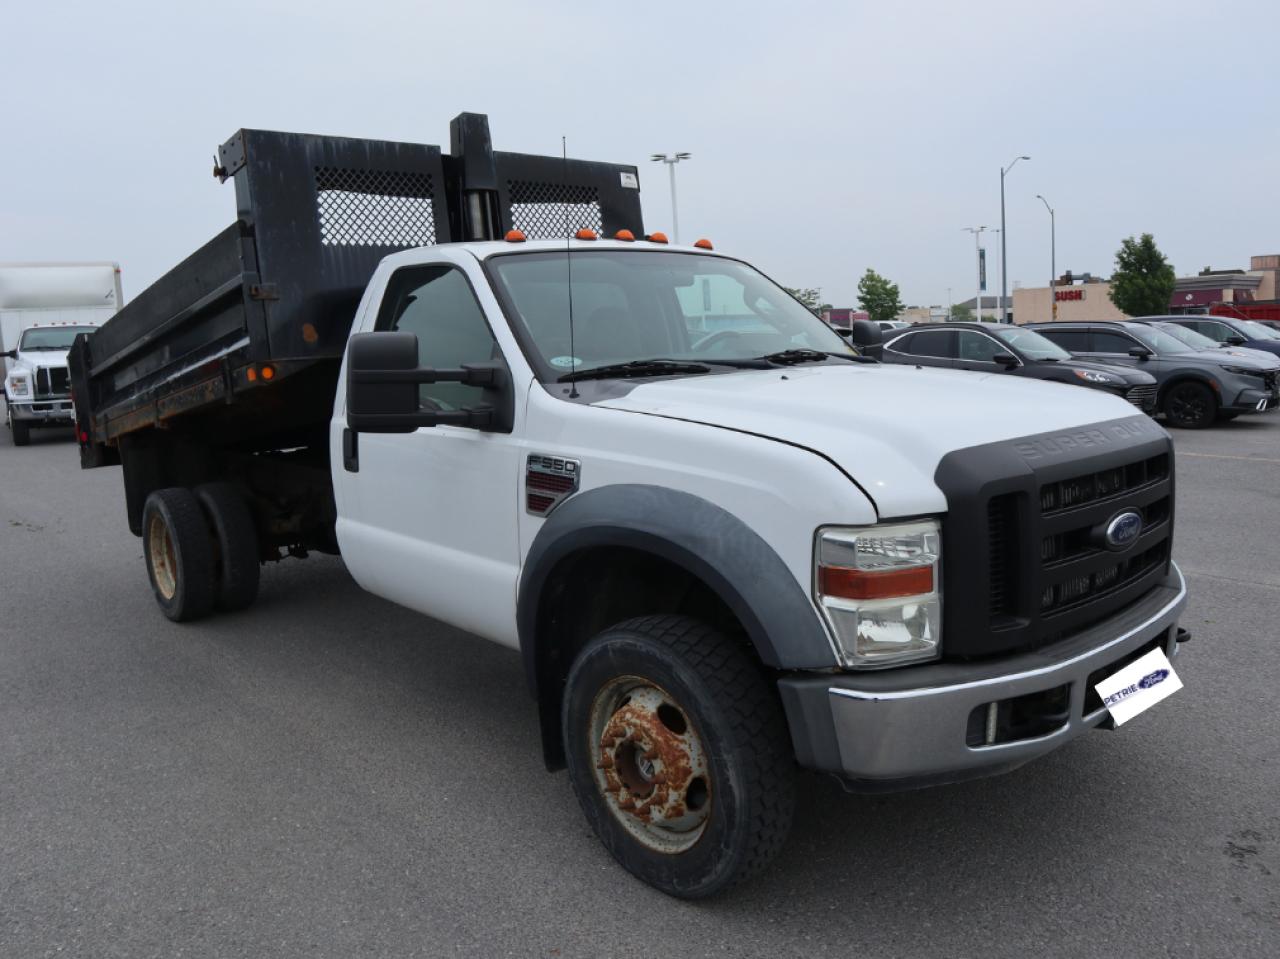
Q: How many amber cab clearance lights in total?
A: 5